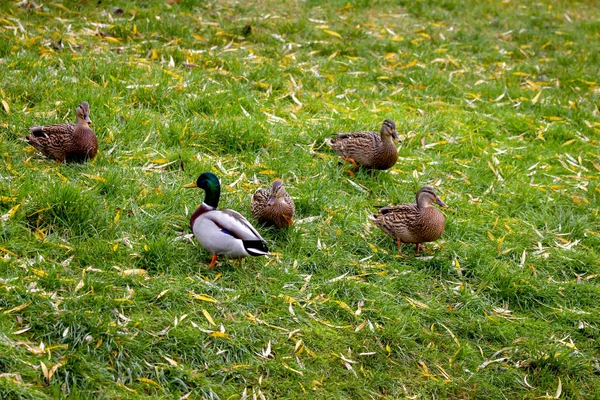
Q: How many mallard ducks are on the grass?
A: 5